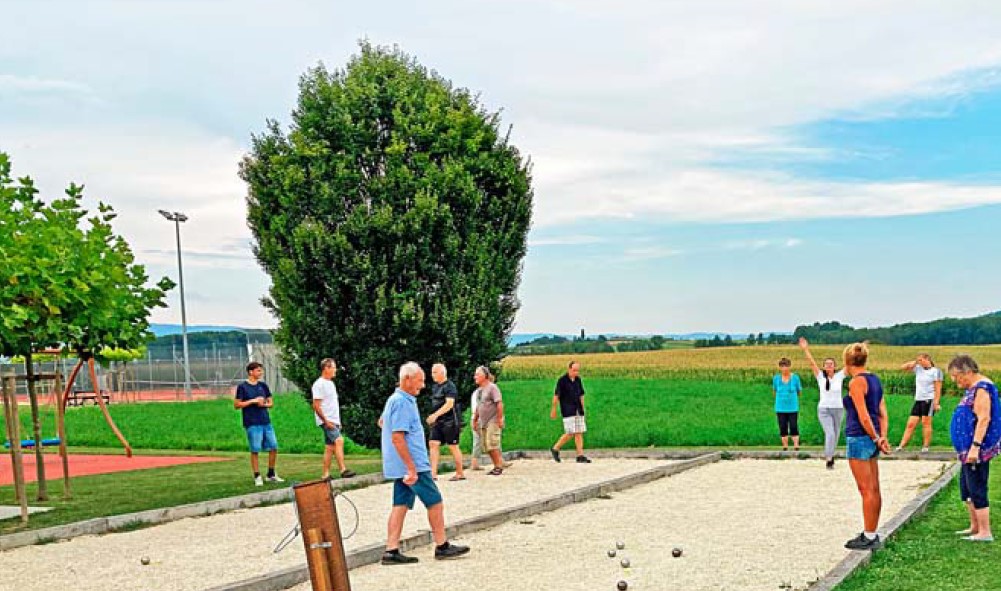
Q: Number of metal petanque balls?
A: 6